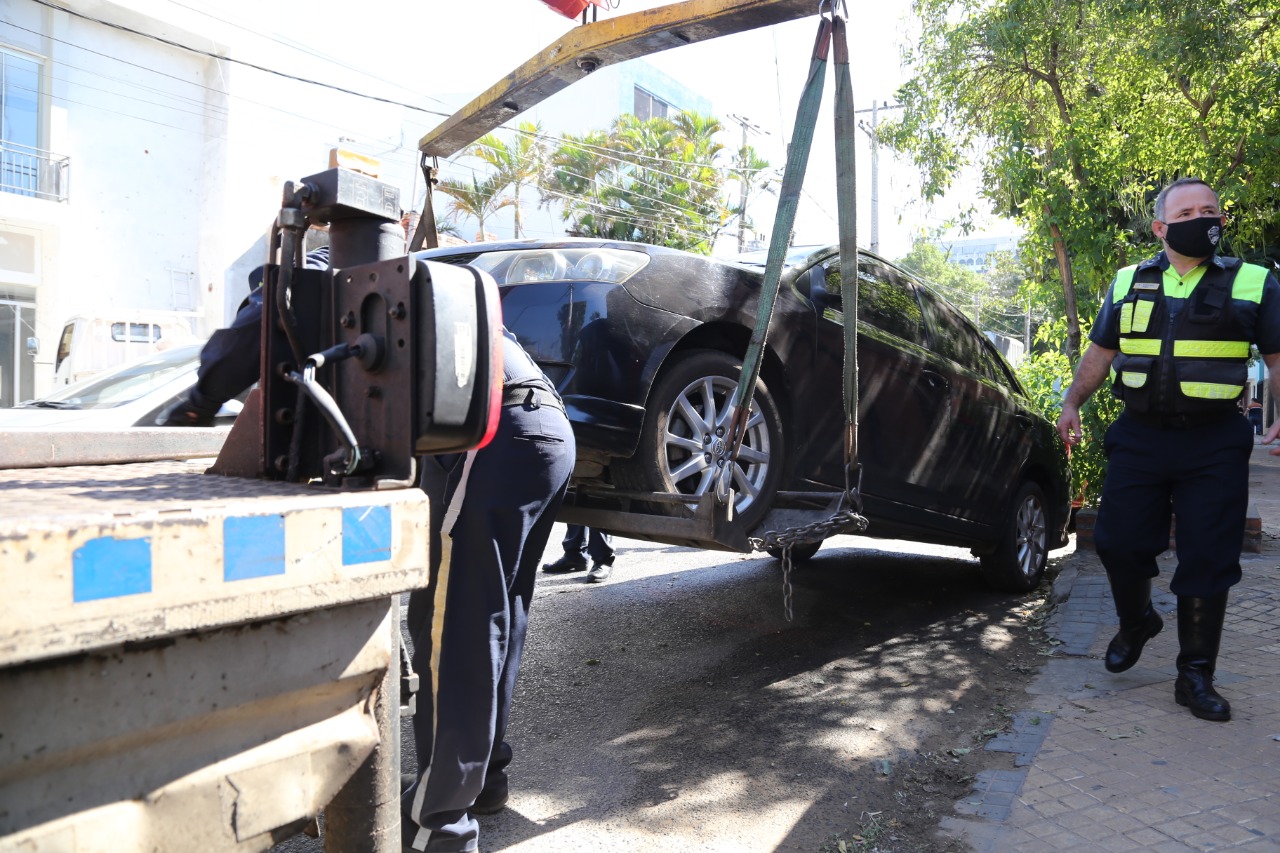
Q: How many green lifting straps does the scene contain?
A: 2